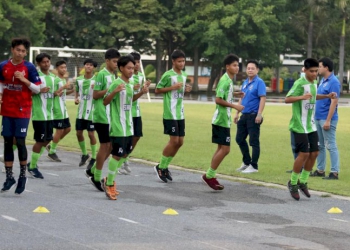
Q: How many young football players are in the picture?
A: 10